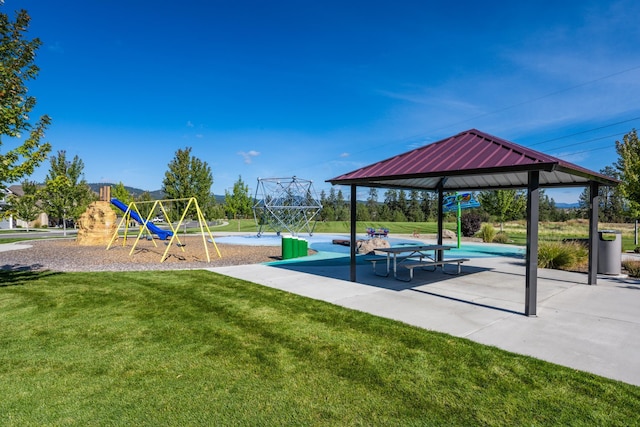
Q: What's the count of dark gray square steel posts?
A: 4